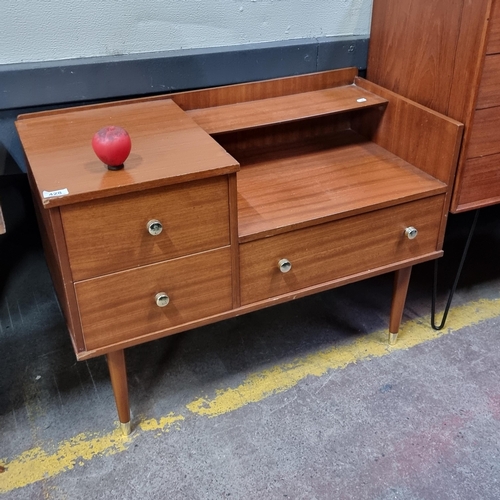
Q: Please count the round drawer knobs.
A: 4